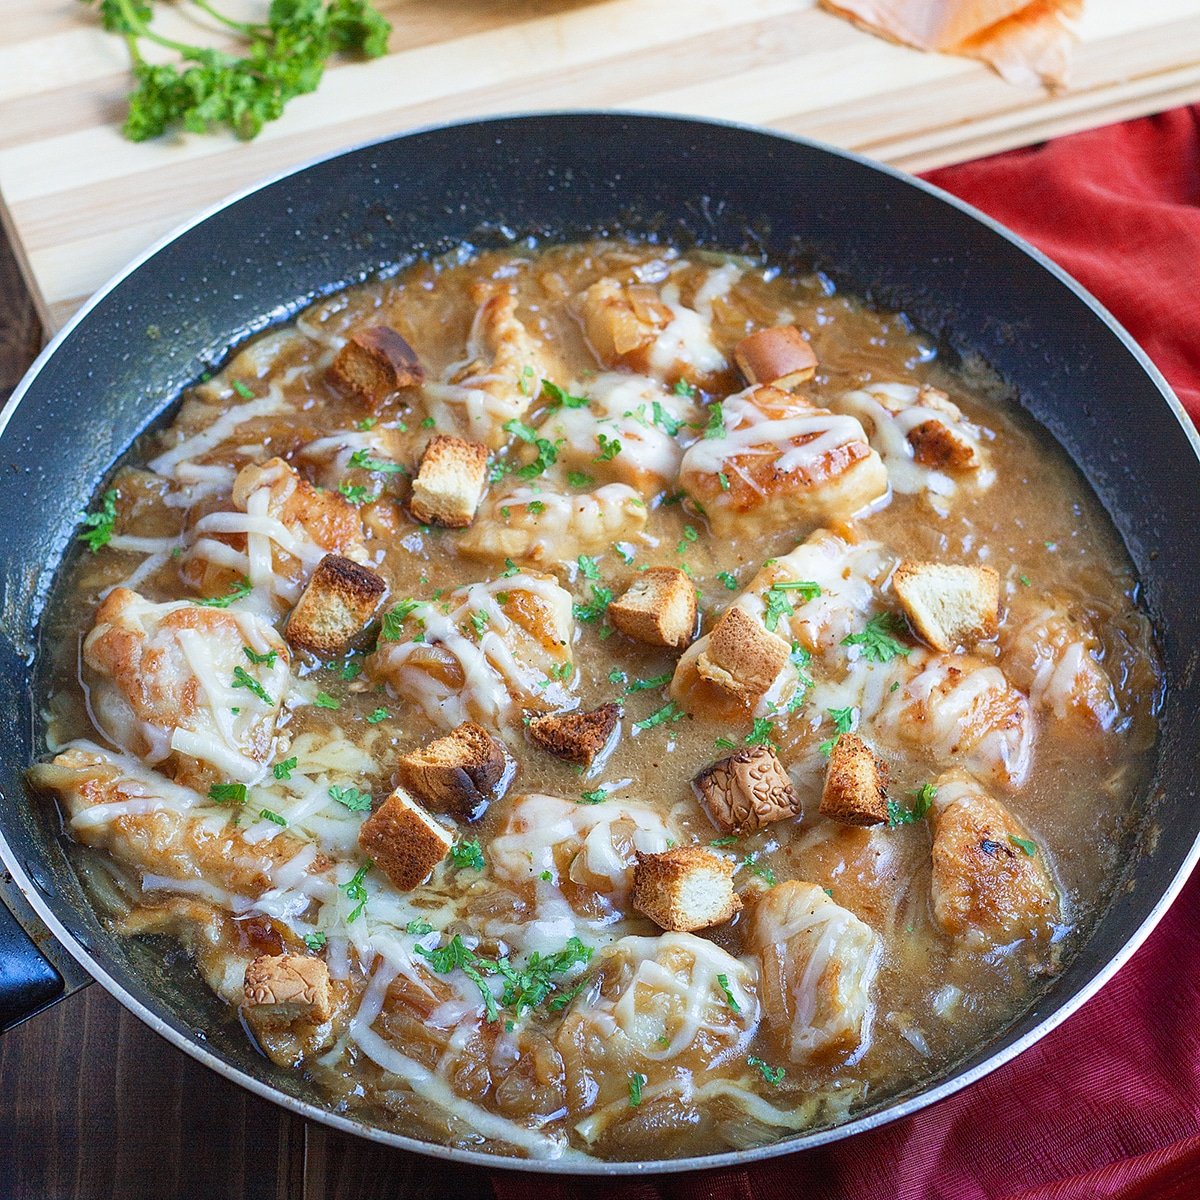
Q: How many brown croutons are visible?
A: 14